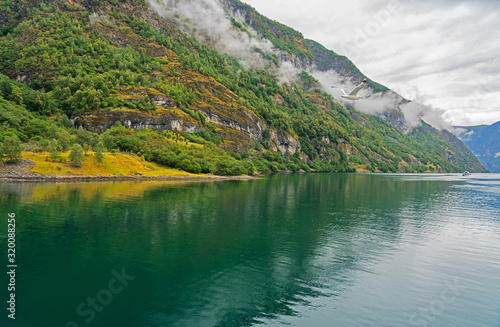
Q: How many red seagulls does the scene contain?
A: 0